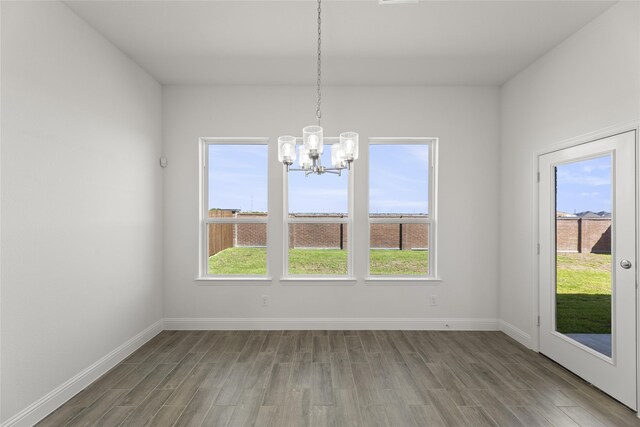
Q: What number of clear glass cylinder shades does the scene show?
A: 5